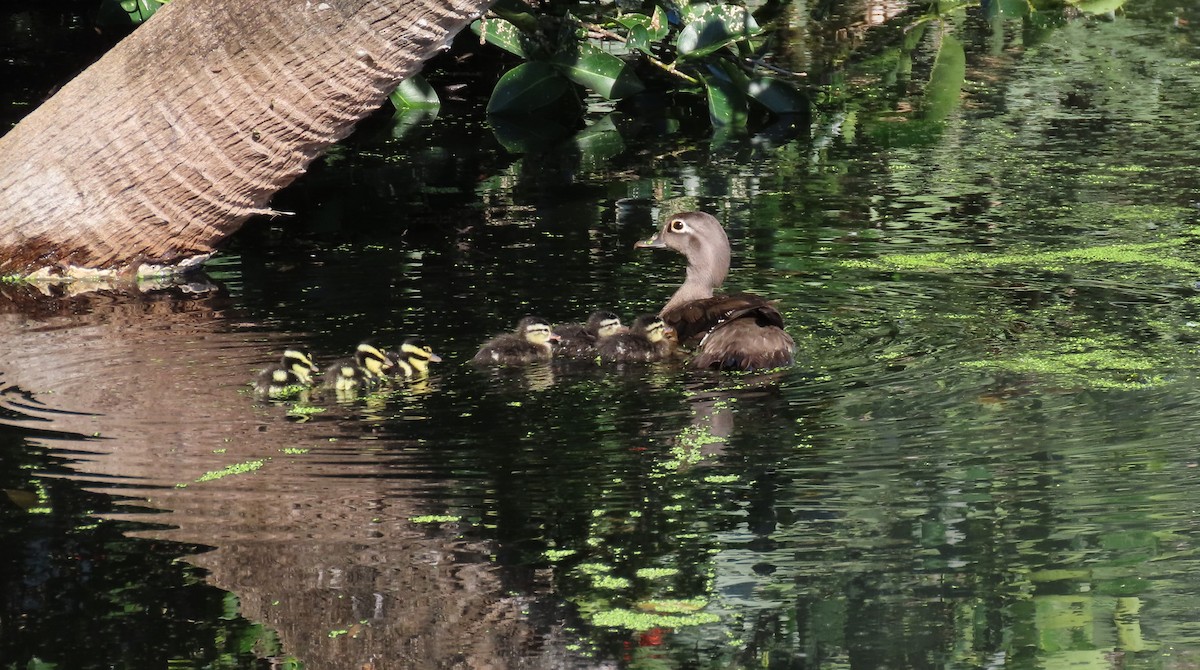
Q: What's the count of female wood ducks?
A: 1